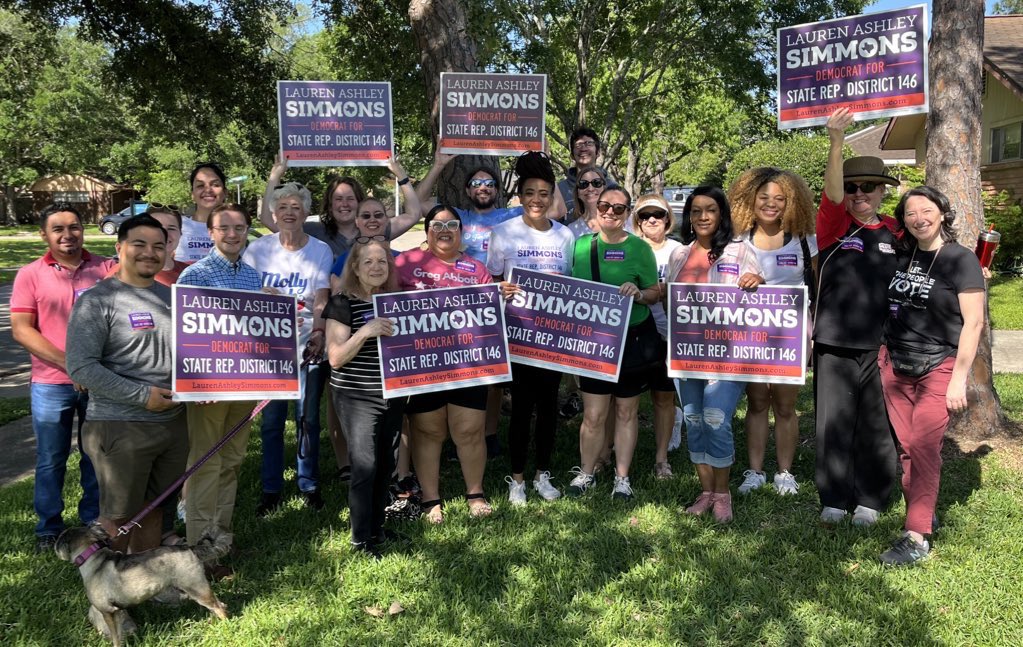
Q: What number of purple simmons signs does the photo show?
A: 7